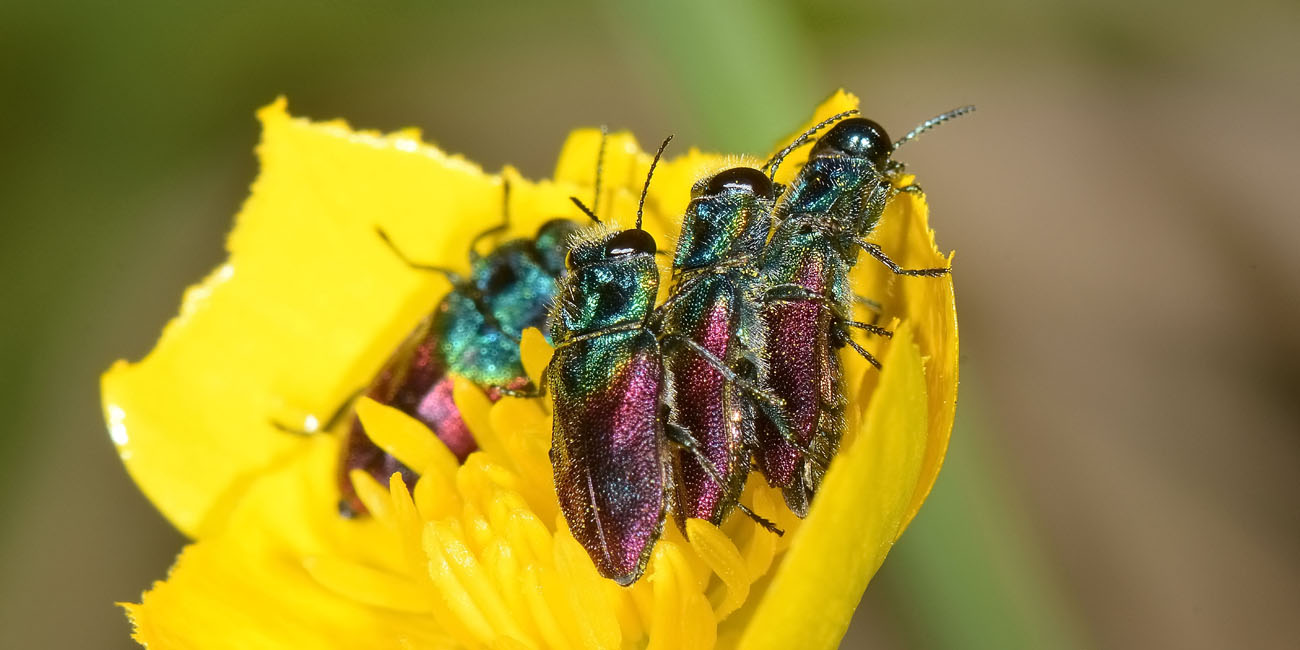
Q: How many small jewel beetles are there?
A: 4